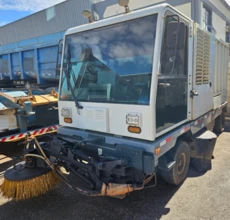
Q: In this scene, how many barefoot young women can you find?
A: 0